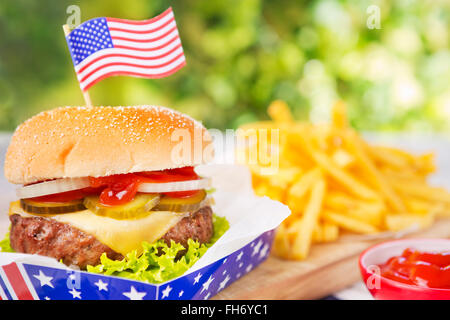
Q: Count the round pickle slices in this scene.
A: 3